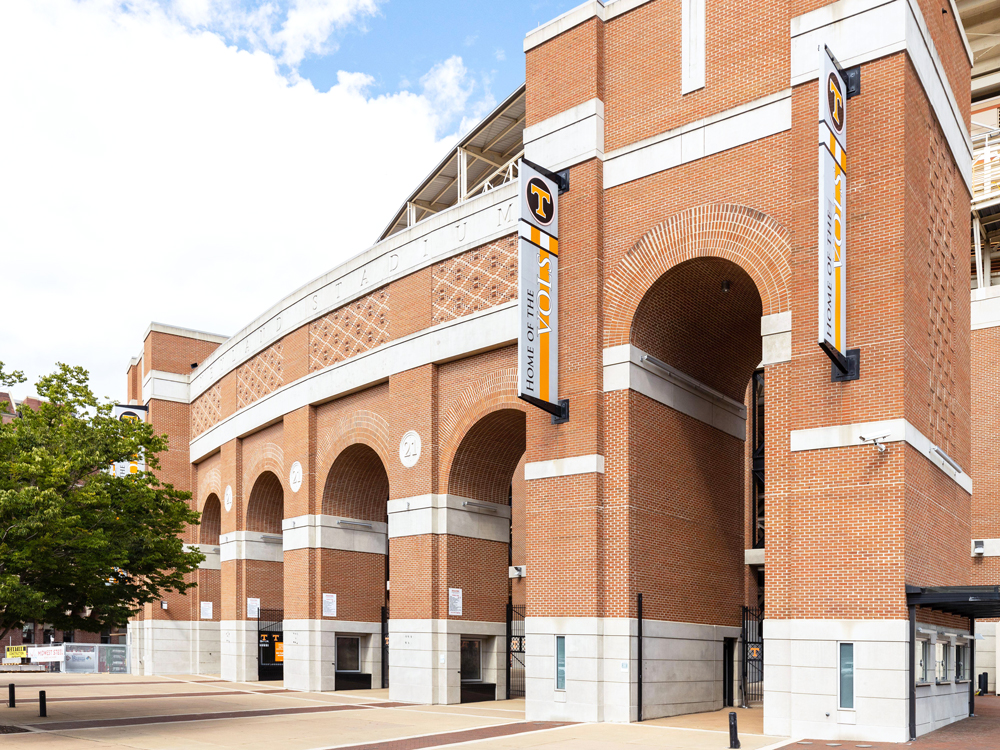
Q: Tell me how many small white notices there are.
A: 4